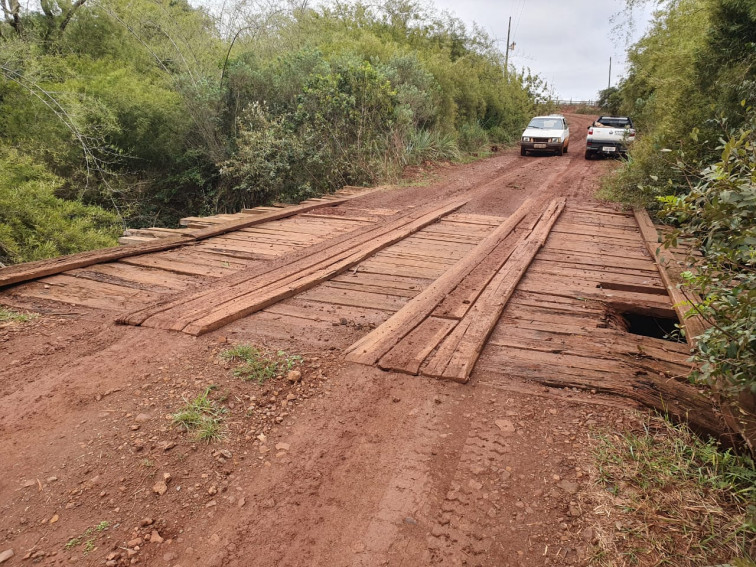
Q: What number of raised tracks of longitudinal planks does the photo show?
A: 2